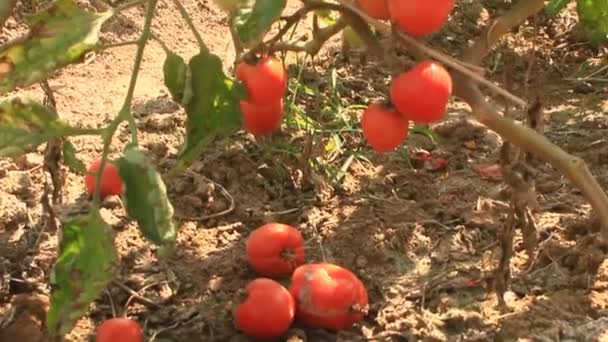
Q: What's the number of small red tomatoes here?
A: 11